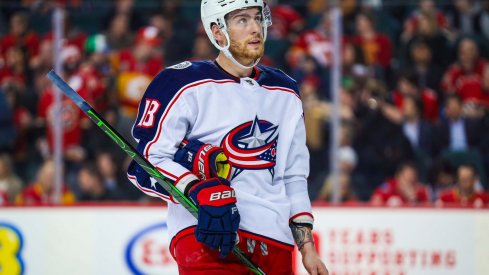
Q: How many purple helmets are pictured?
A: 0